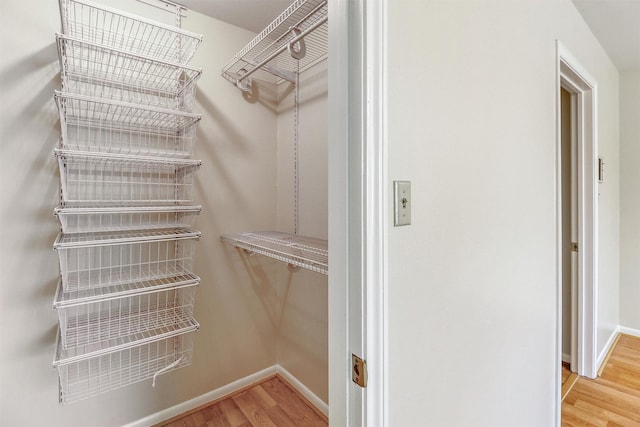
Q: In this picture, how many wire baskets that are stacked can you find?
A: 8